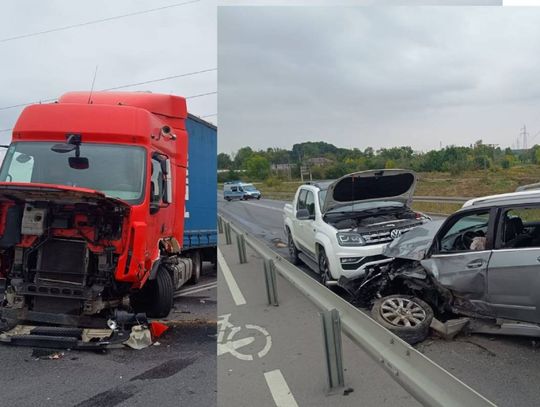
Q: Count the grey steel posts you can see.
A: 5